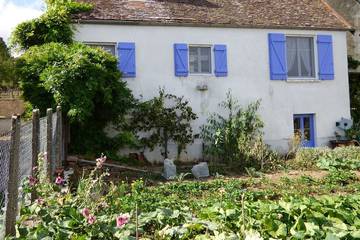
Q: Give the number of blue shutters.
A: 5